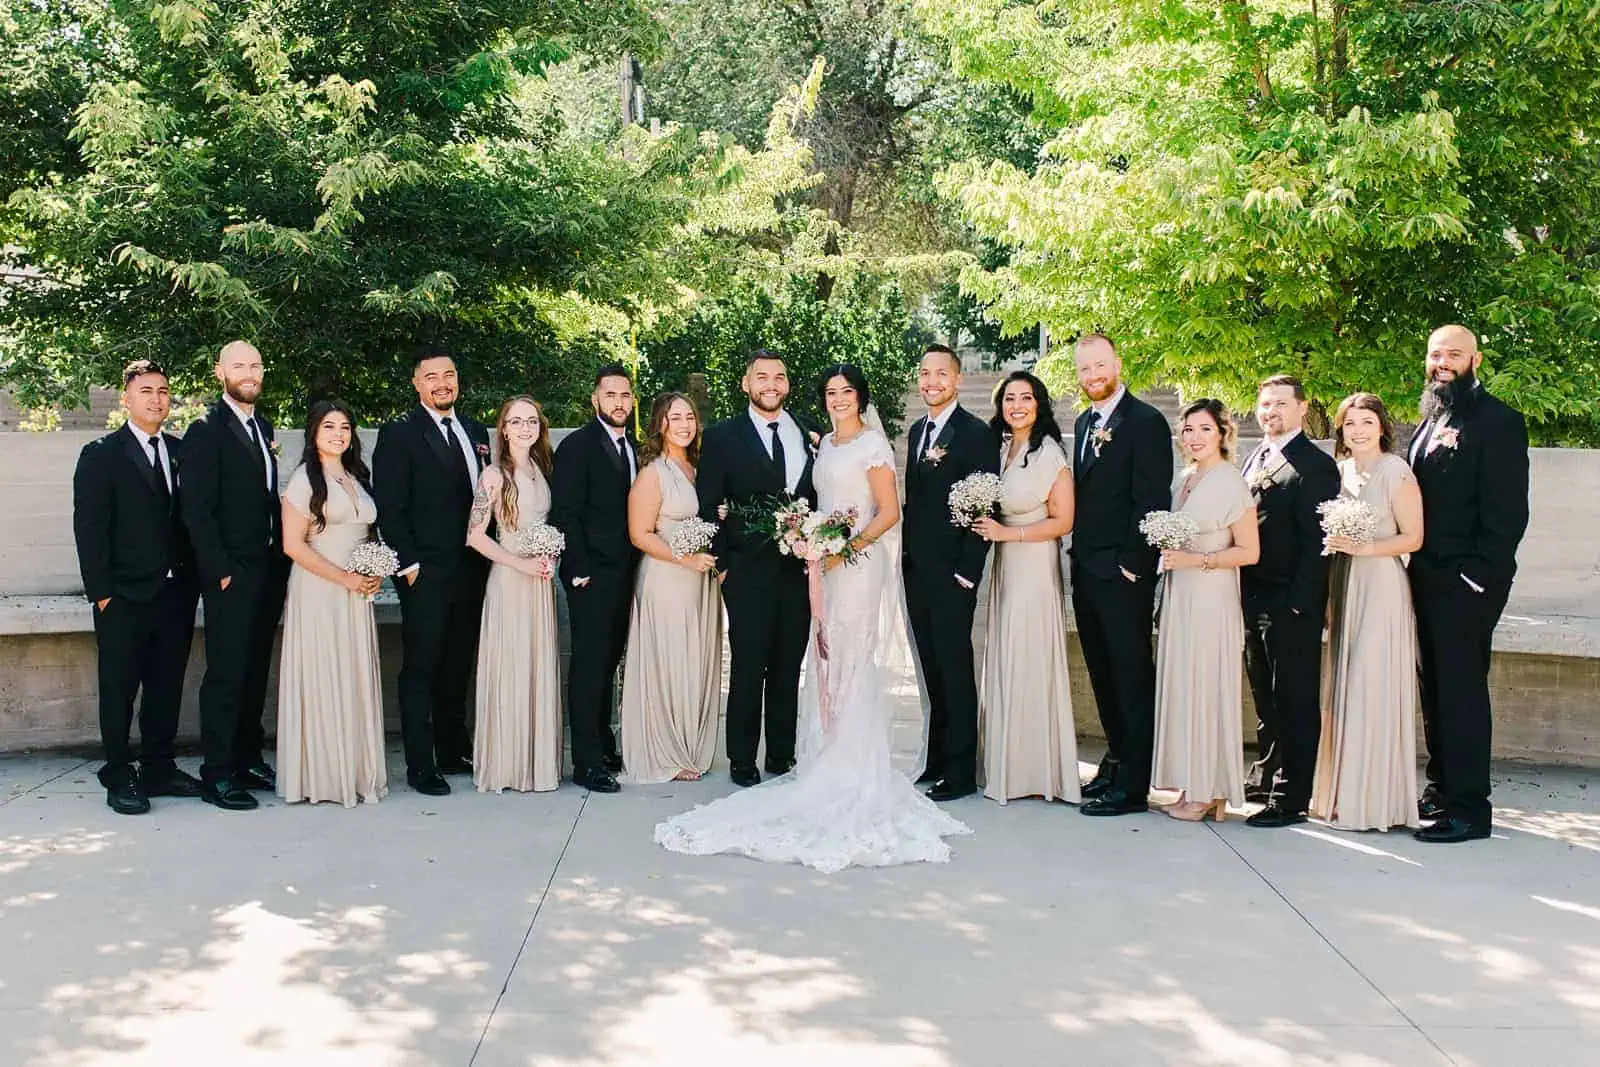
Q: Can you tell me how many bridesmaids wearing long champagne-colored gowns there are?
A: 6